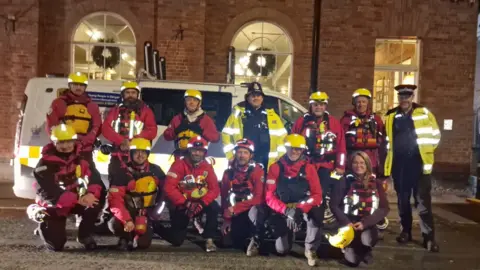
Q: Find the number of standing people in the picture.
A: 7